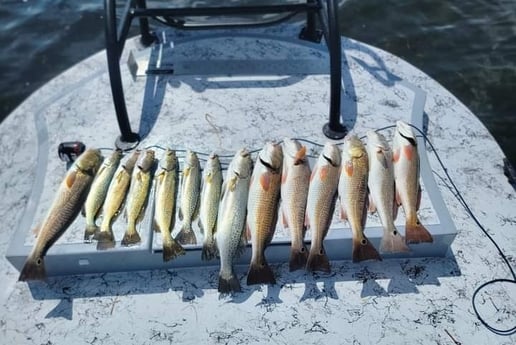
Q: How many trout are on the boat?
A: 7